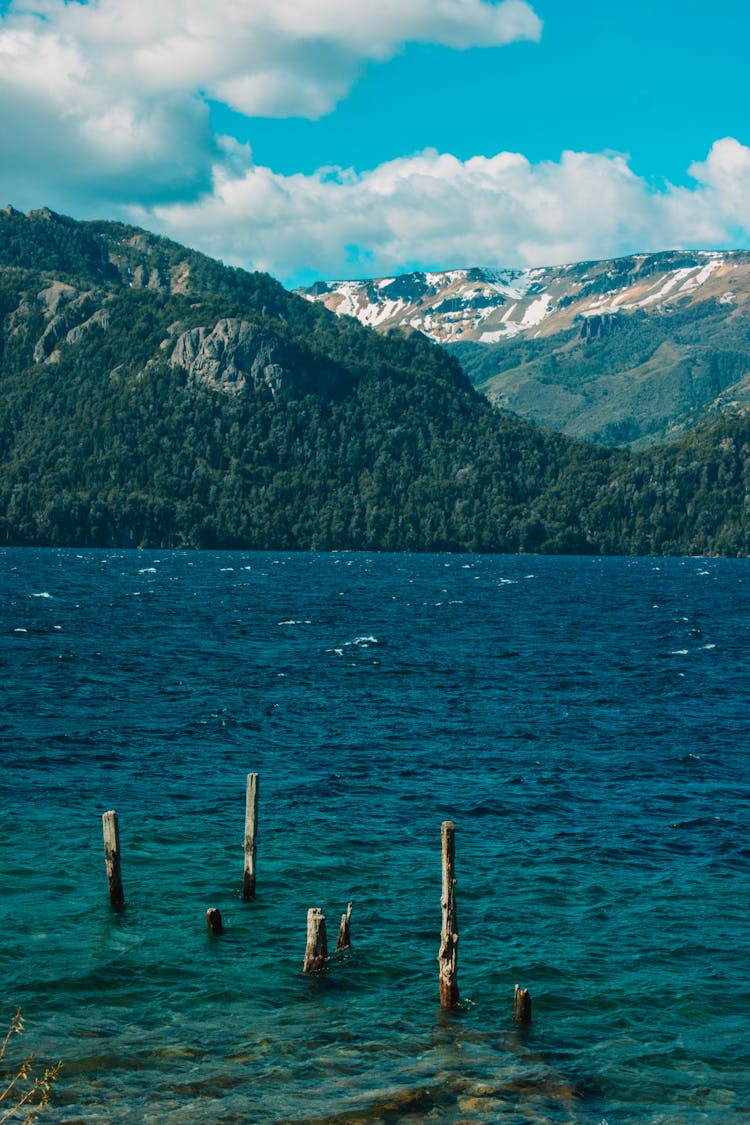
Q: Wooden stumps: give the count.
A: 7